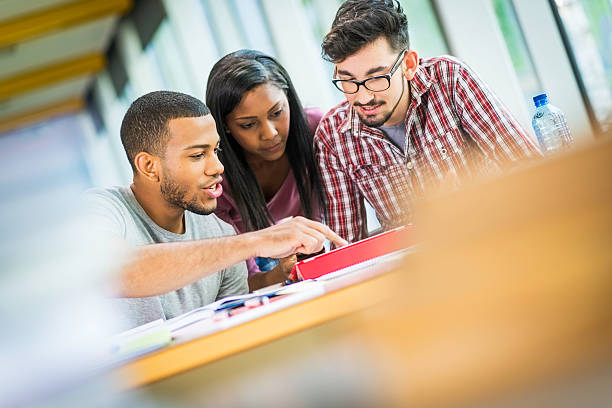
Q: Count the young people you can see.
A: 3